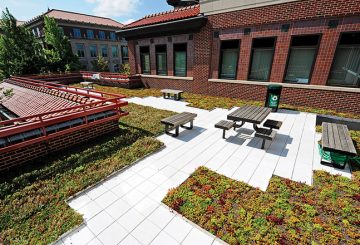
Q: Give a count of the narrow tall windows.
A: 7